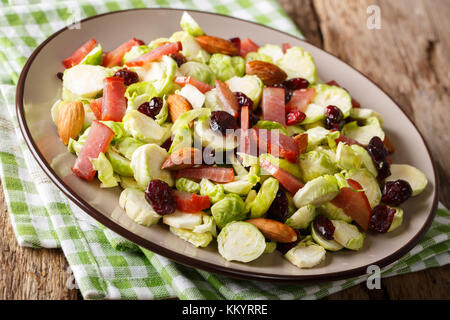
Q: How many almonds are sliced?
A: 0